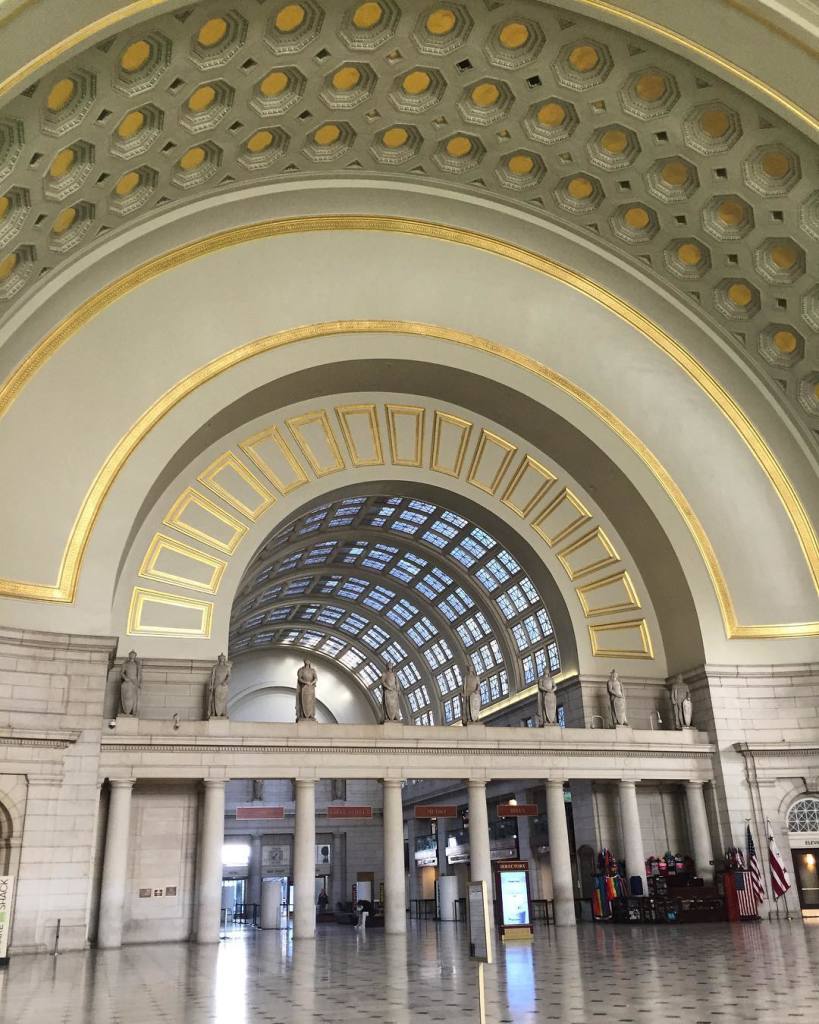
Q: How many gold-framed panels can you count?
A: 15